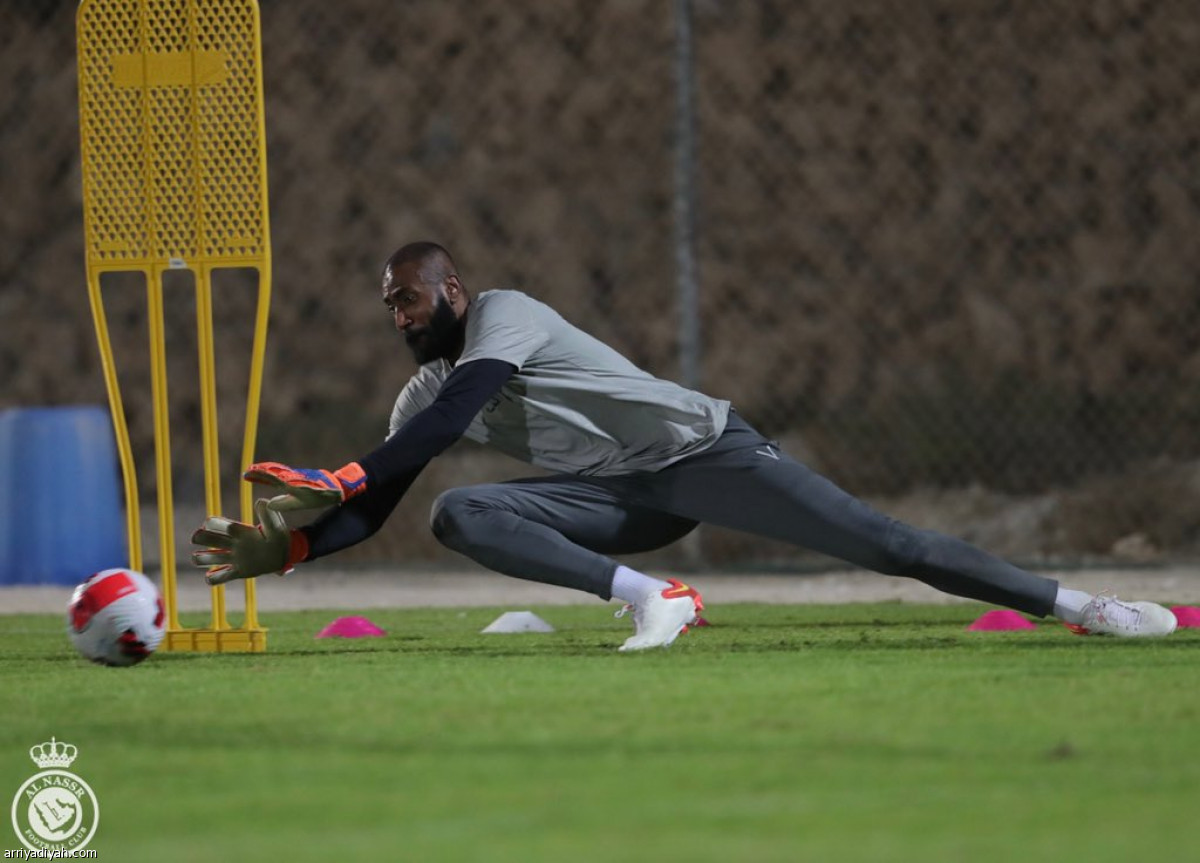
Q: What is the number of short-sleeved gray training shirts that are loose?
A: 1